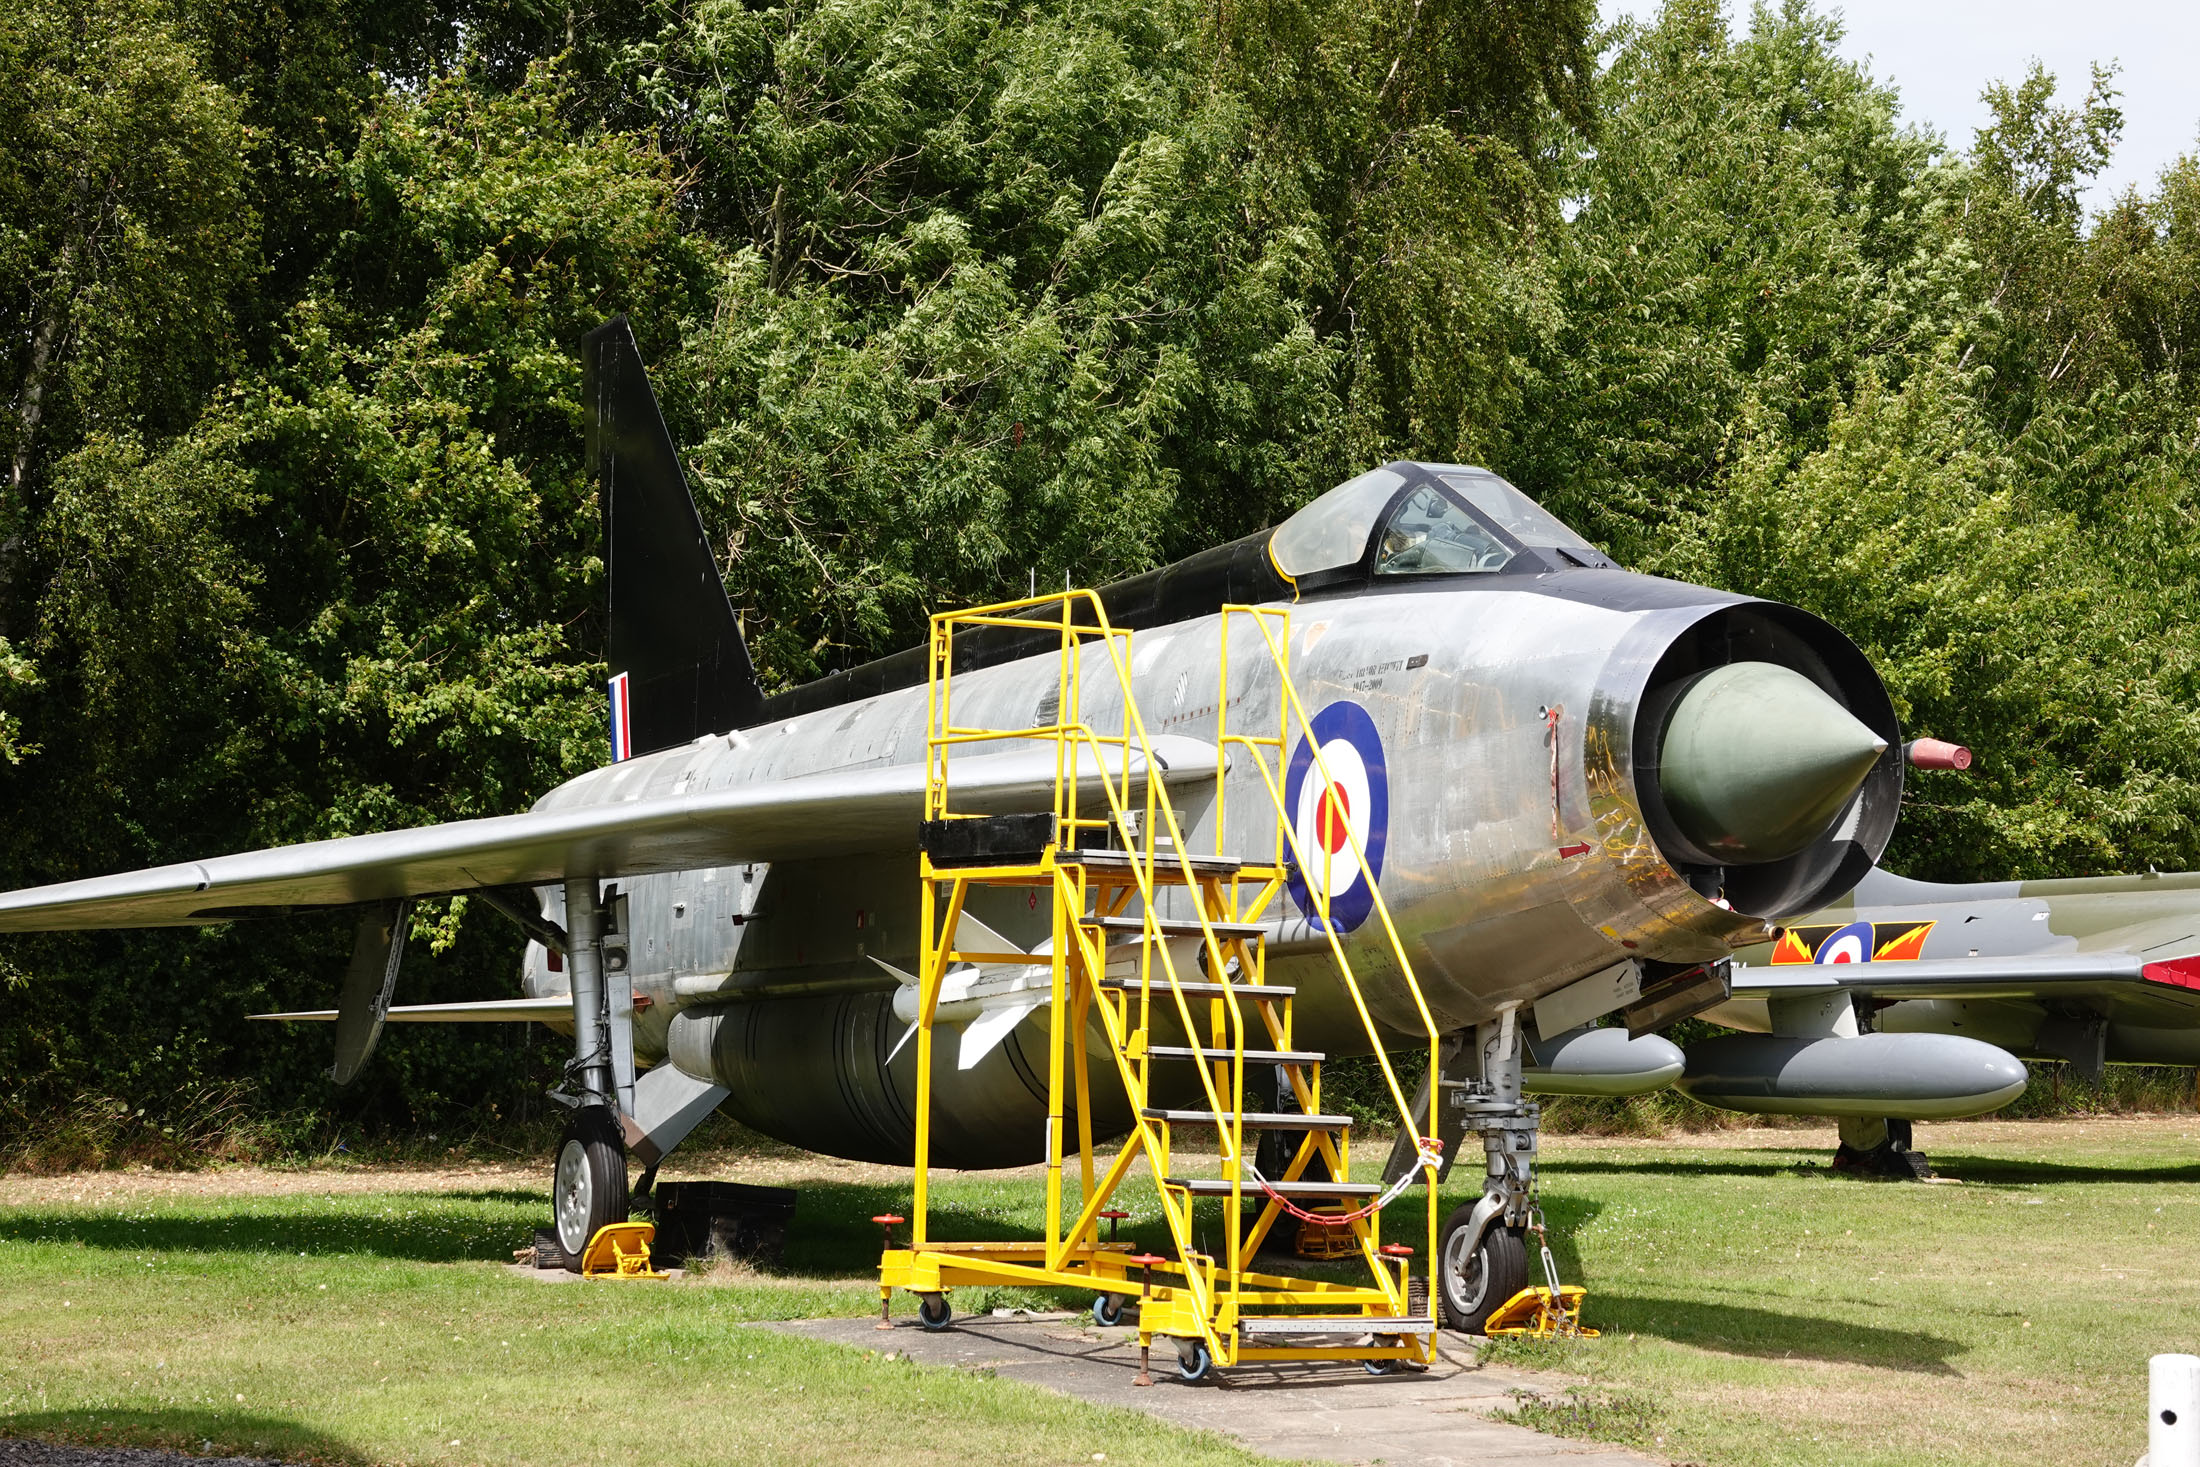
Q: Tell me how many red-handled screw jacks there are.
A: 4